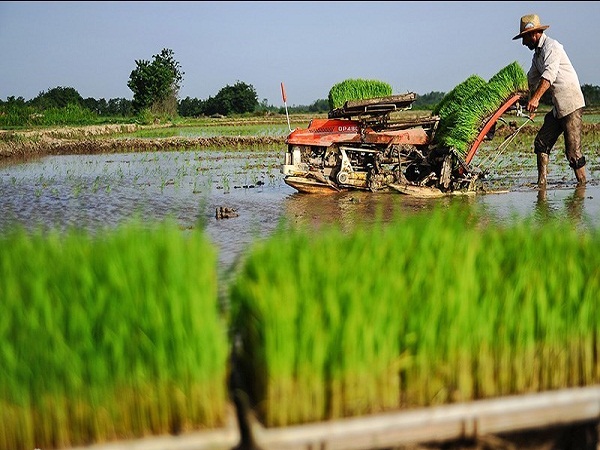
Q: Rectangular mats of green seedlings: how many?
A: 5